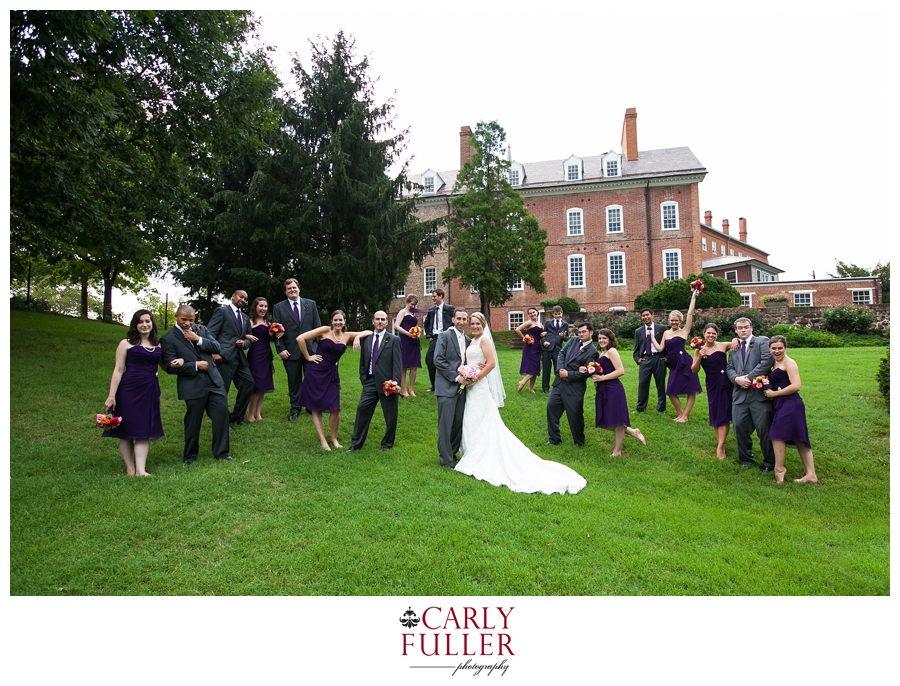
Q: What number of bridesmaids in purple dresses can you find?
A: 9